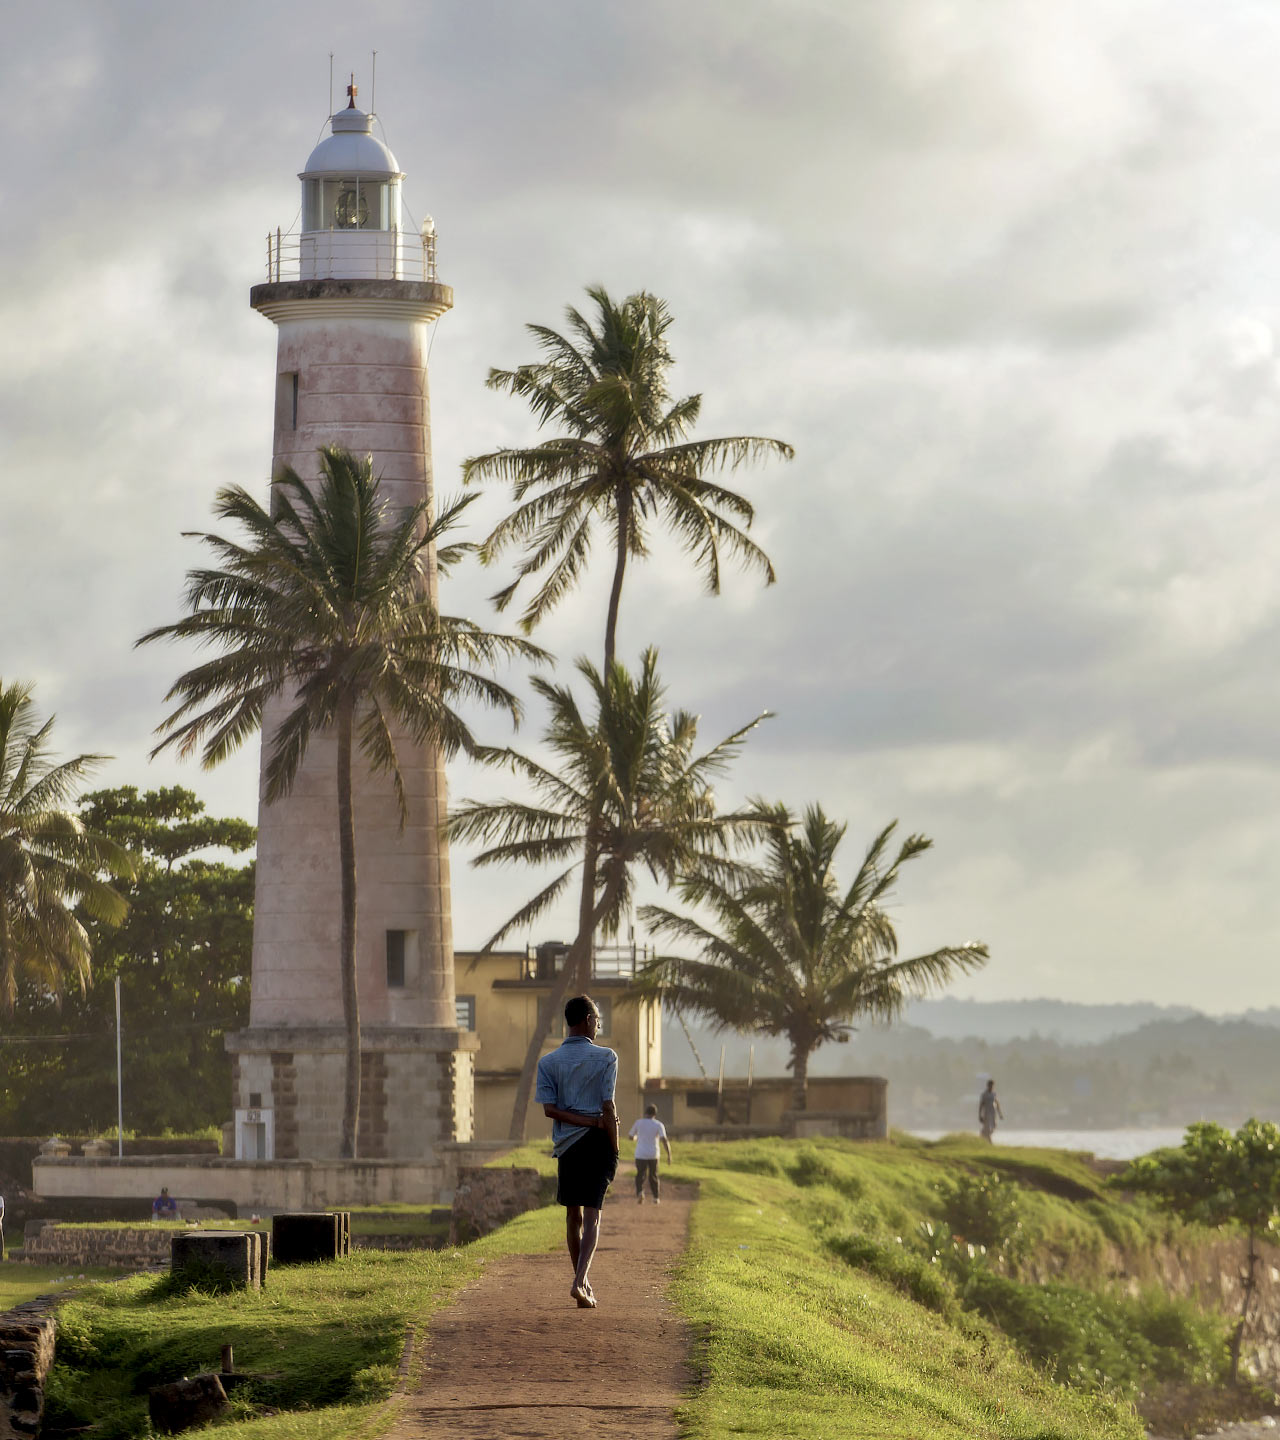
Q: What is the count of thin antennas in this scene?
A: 2